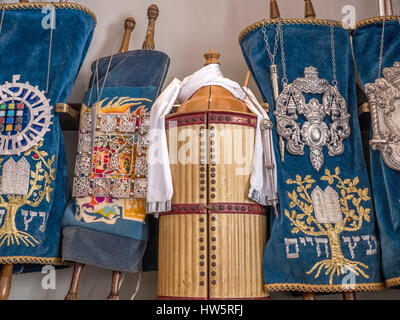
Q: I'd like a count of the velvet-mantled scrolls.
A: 4